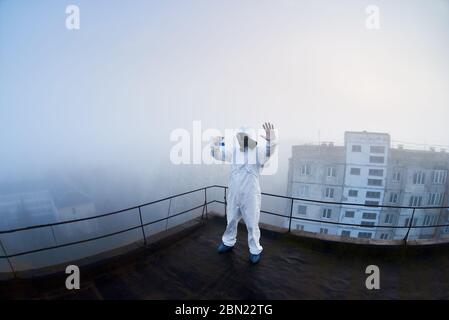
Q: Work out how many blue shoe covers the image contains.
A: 2